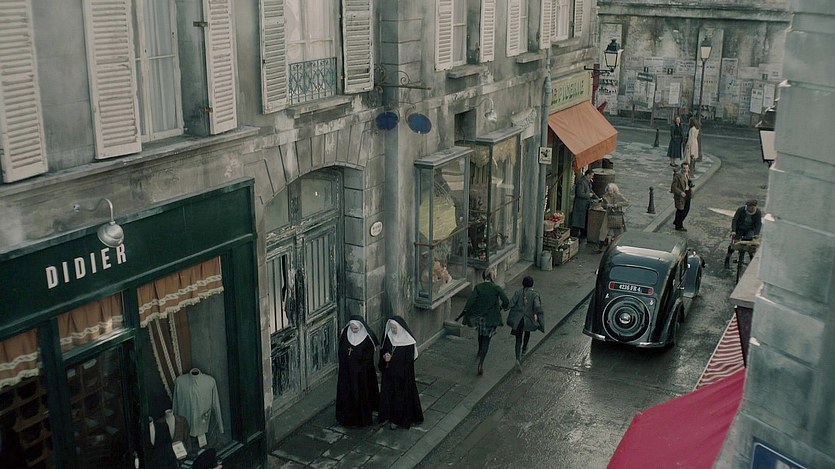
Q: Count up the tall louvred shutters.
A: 11